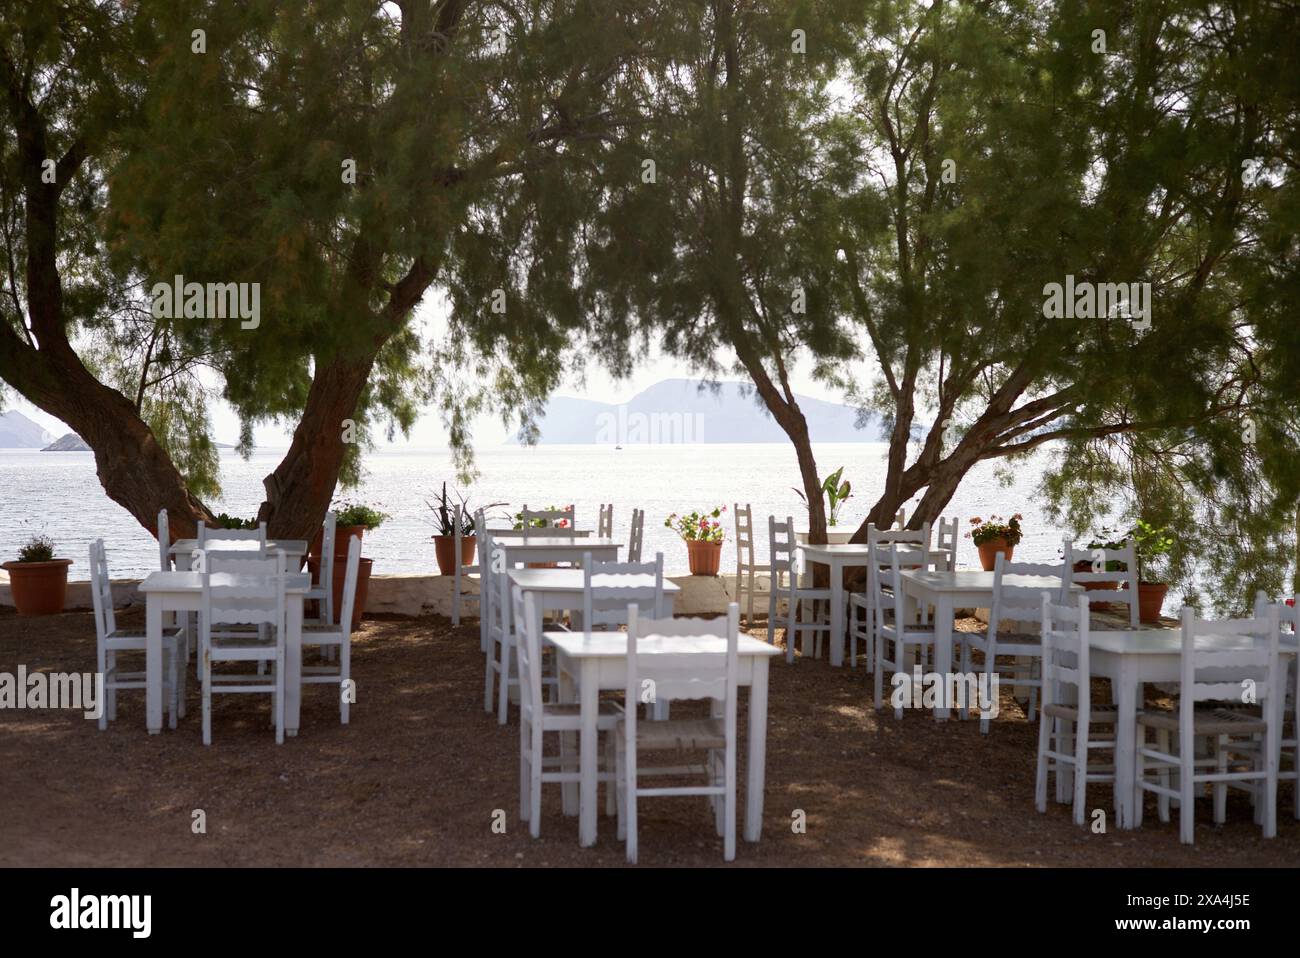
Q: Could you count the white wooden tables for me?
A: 9